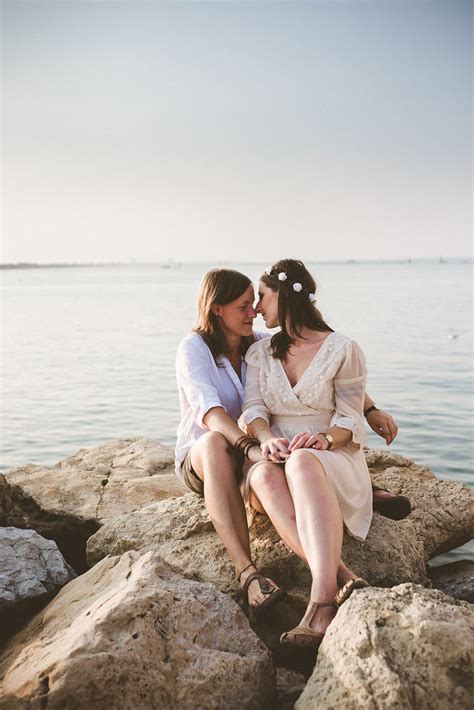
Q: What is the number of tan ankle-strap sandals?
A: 2